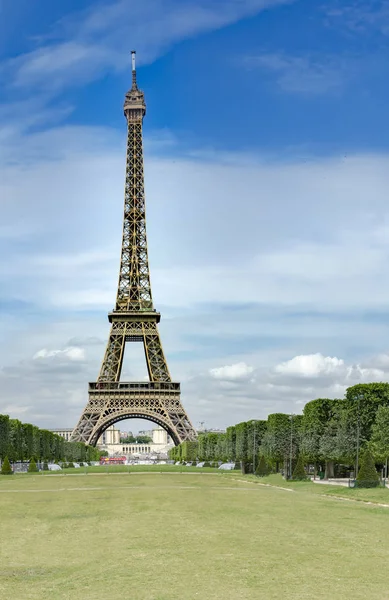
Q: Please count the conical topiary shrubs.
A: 5